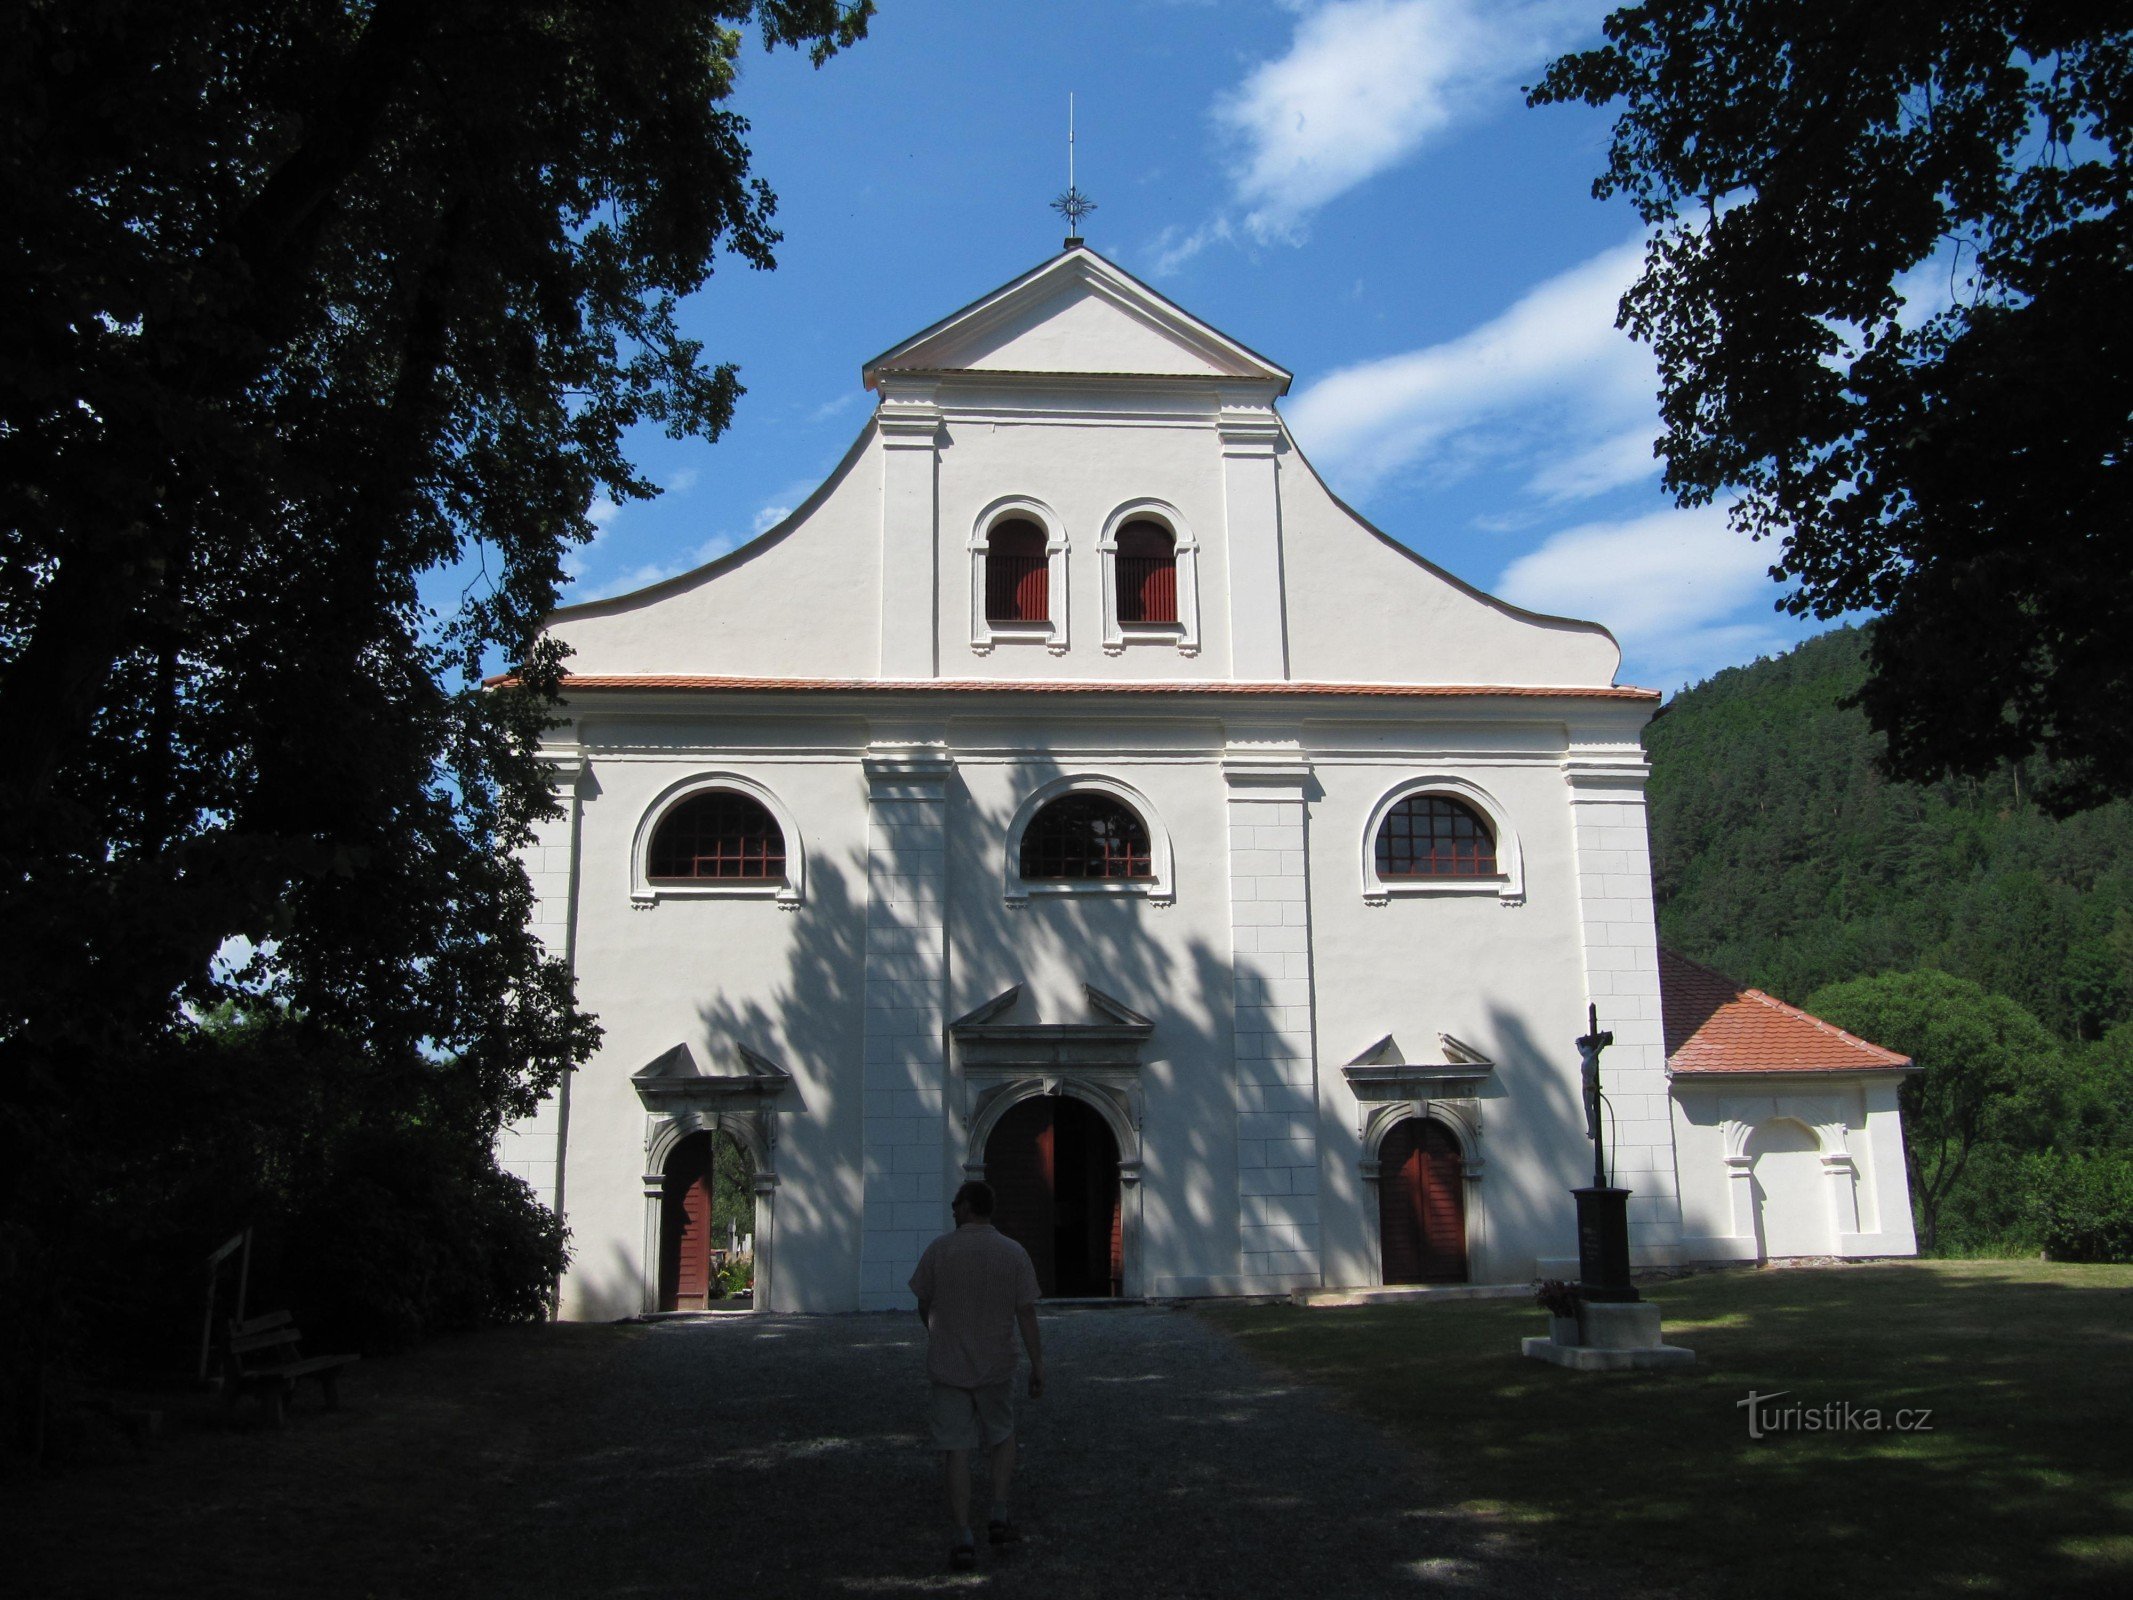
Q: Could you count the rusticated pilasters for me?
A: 4